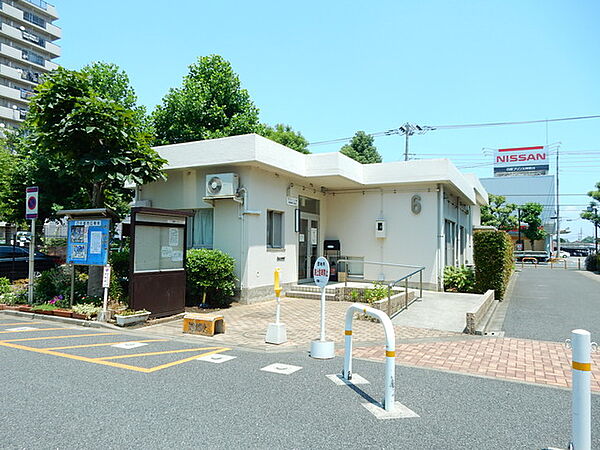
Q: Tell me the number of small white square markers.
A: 4